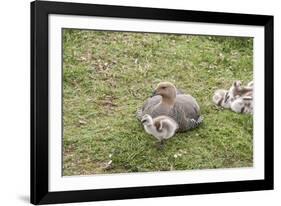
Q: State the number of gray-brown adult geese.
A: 1